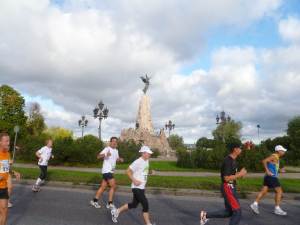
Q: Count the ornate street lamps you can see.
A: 4